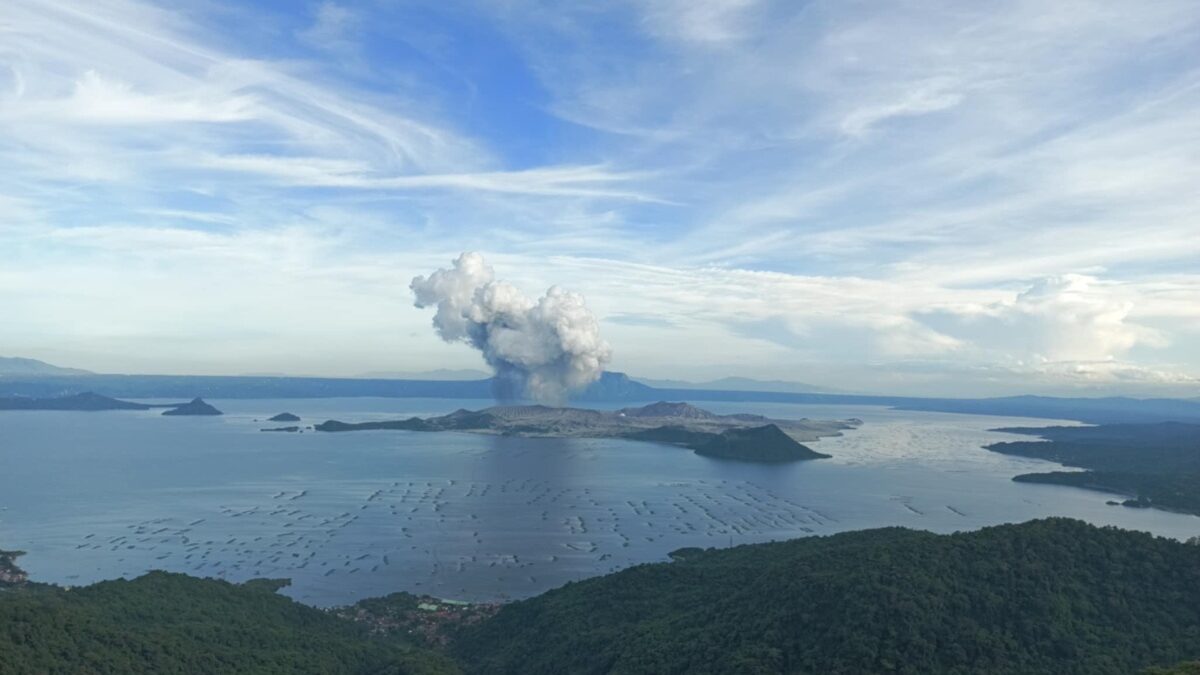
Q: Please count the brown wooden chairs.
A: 0